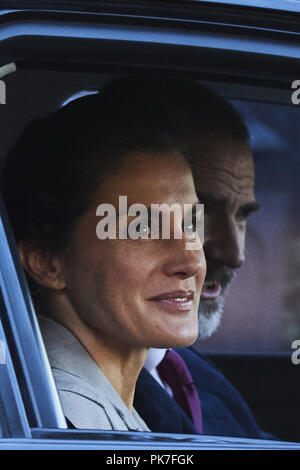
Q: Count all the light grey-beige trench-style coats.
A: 1